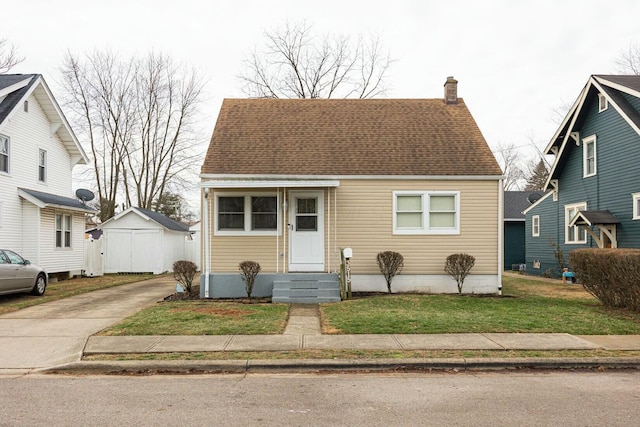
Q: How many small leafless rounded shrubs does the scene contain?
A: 4